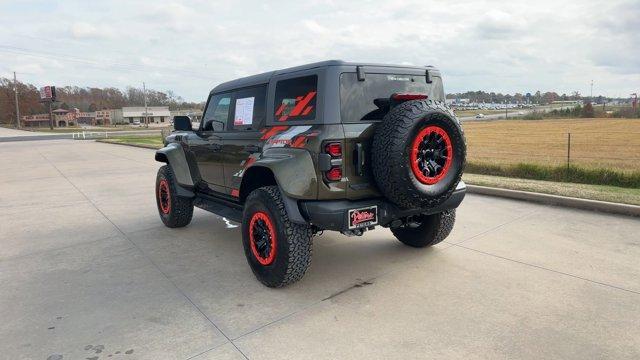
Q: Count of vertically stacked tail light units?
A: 2